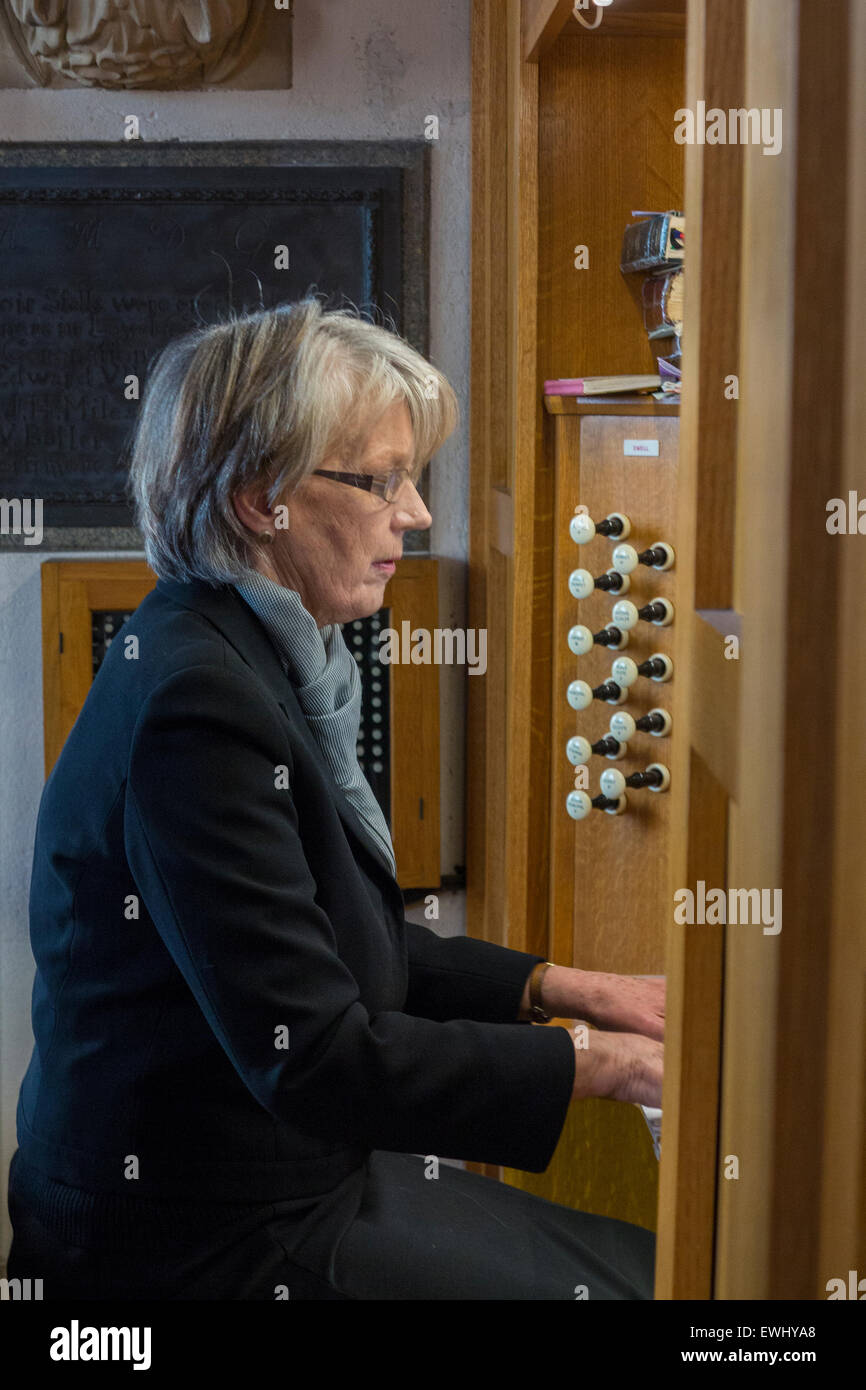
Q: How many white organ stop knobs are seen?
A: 11